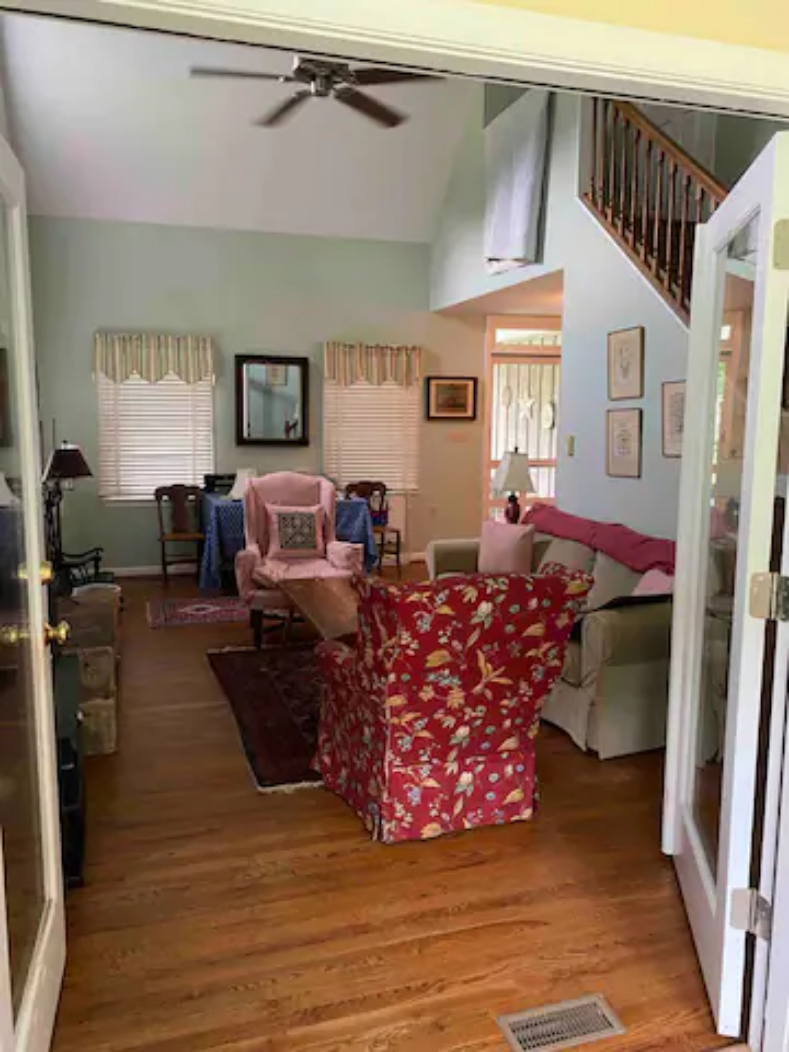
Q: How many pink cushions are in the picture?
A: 3